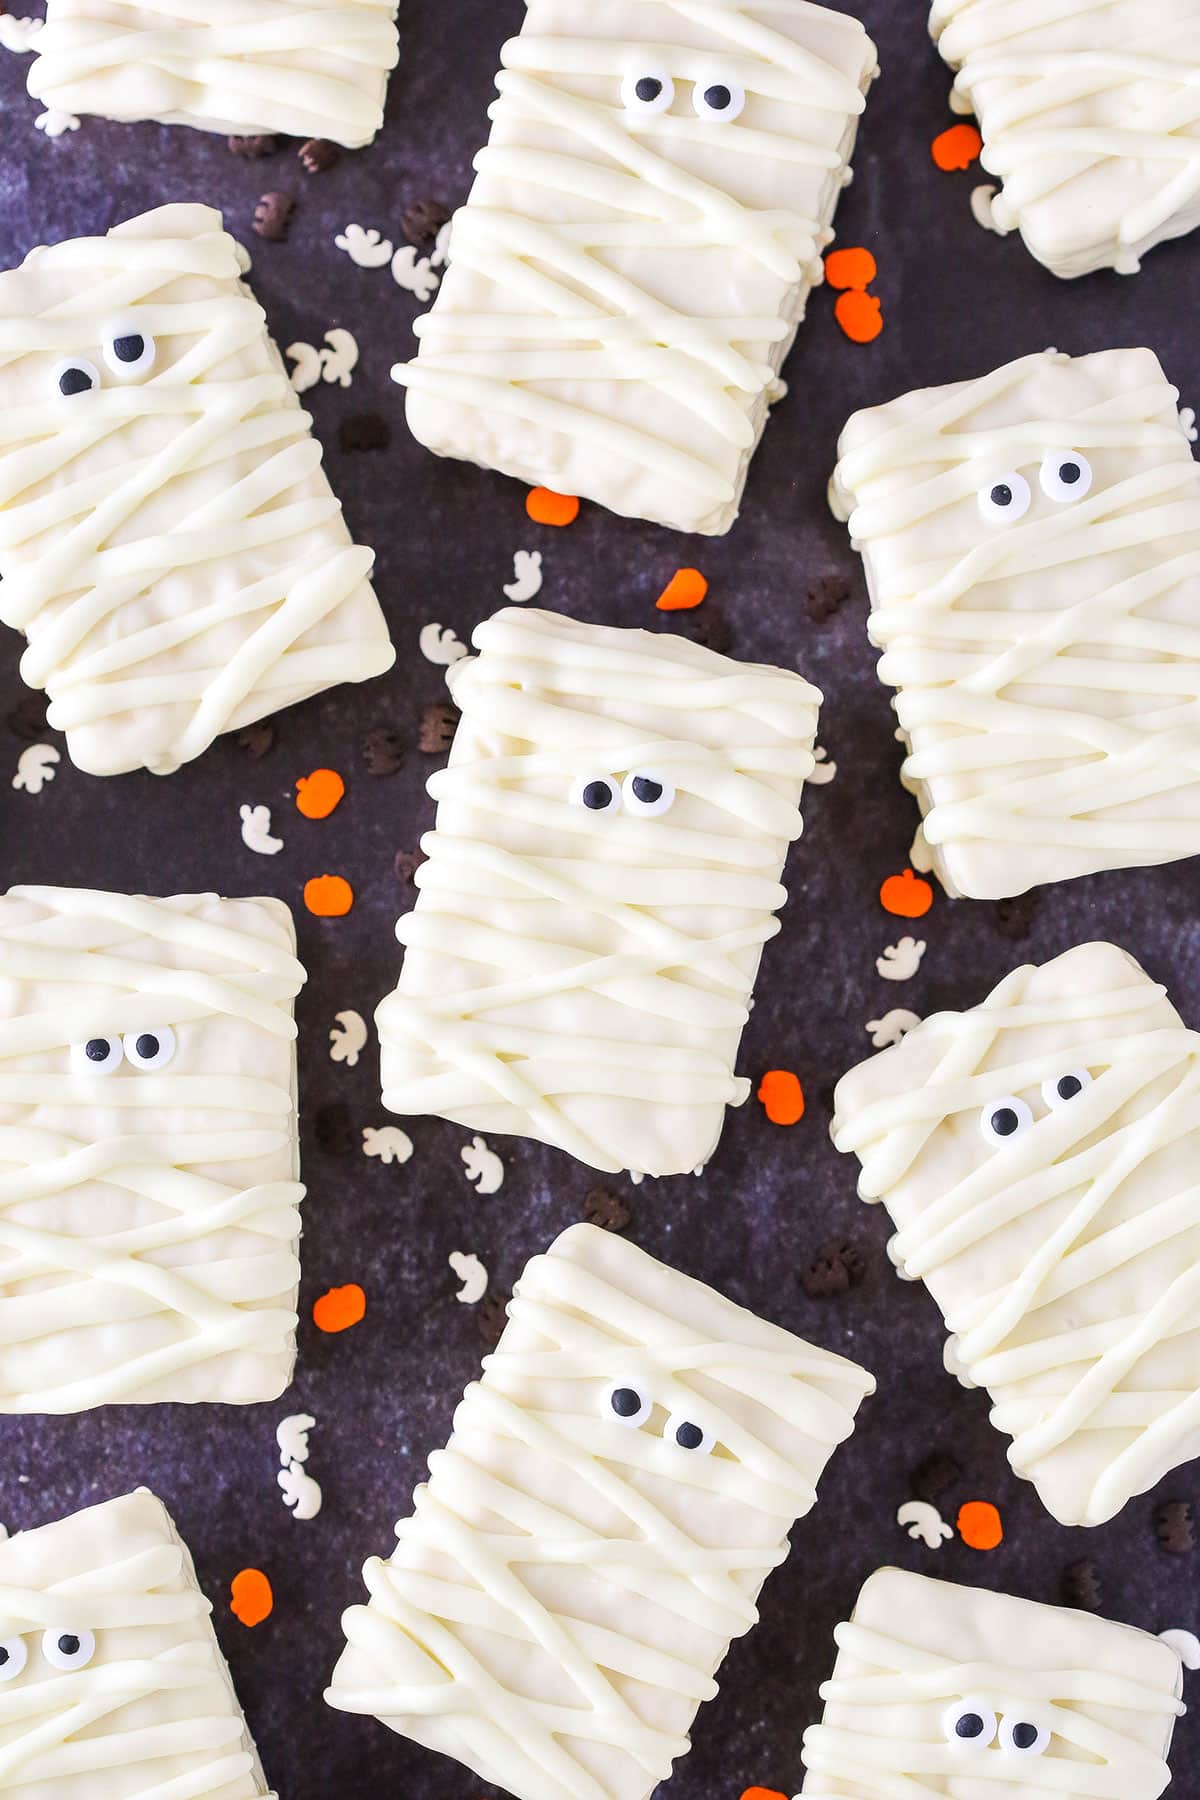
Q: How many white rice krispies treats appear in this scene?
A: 11